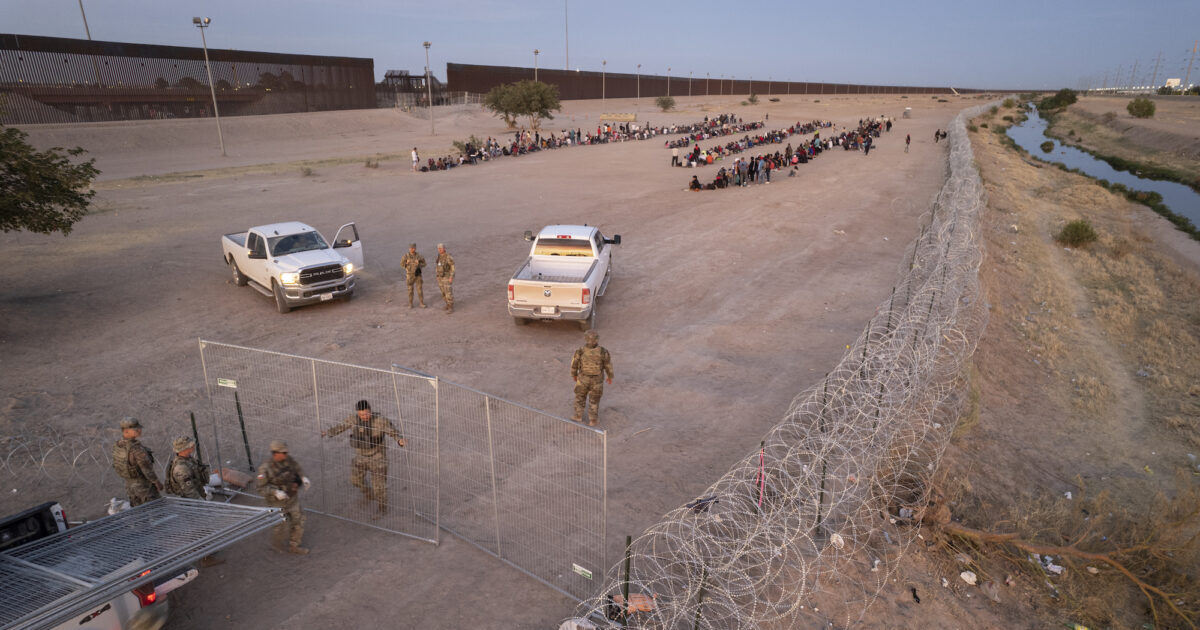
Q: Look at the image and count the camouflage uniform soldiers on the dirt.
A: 7